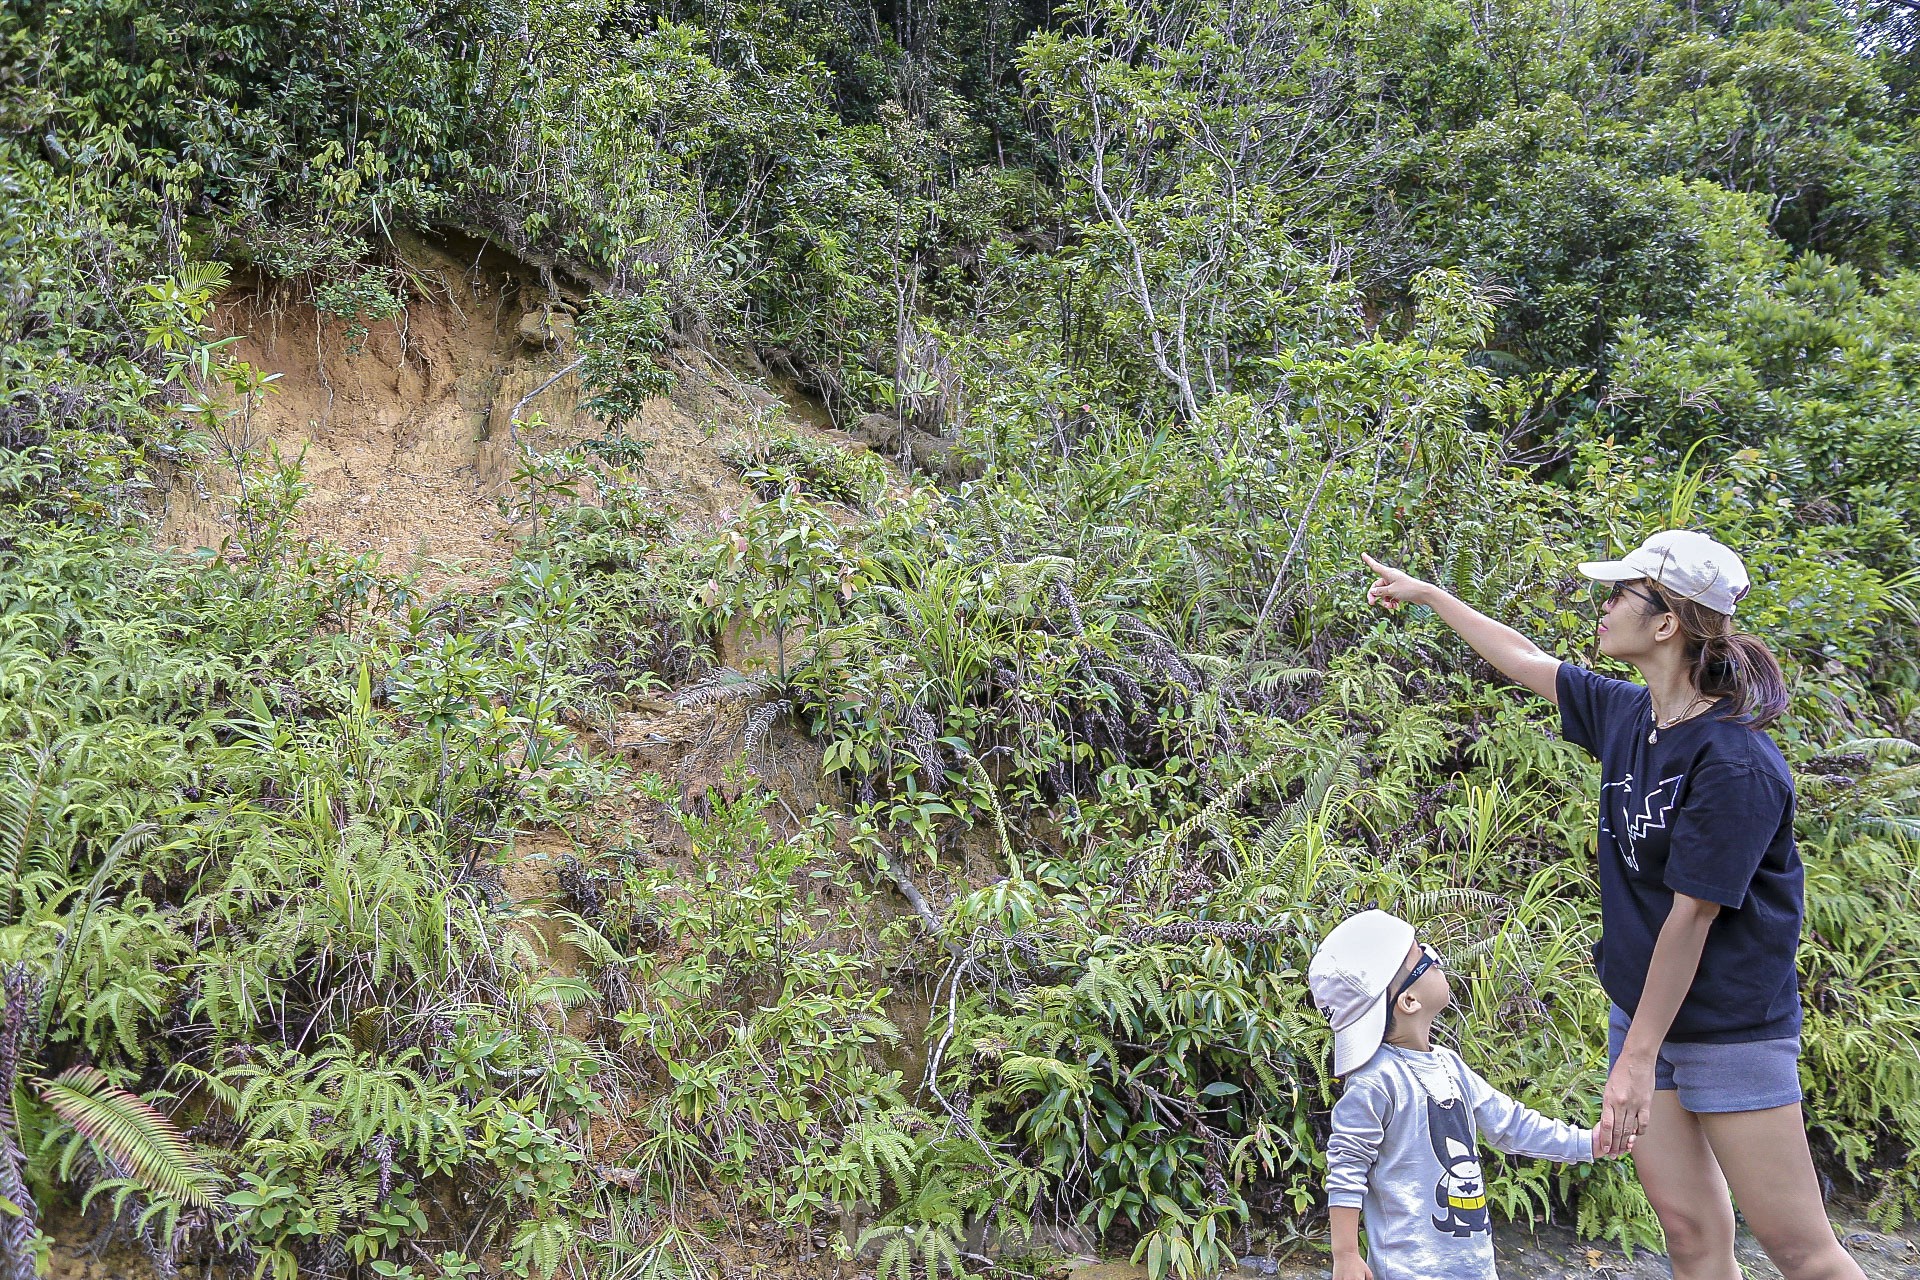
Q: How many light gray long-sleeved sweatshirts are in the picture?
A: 1